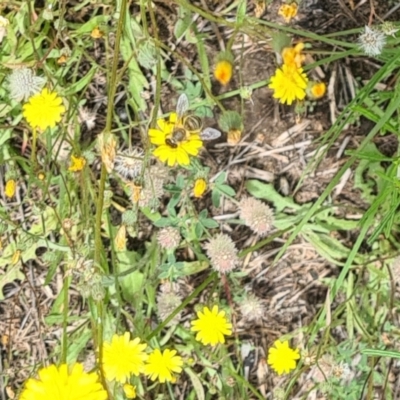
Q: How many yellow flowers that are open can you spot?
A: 8